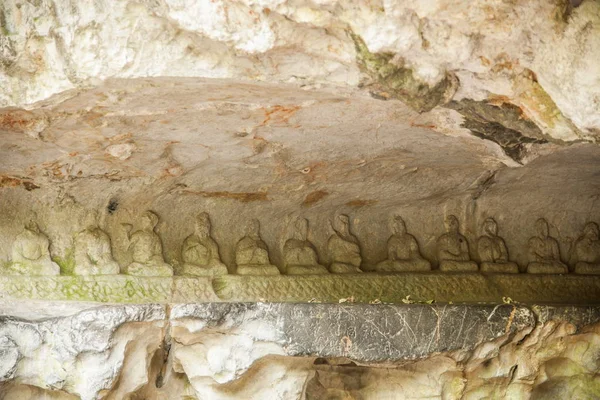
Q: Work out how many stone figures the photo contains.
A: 12